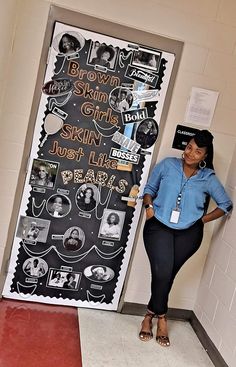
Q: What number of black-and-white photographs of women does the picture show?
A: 14